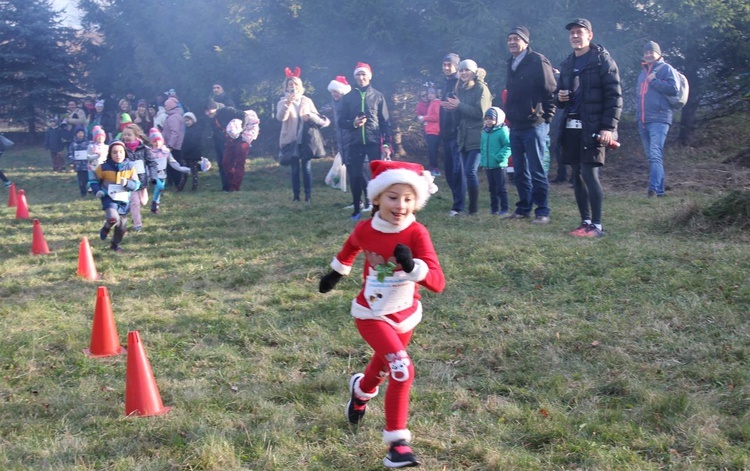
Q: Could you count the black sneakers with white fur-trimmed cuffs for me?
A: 2